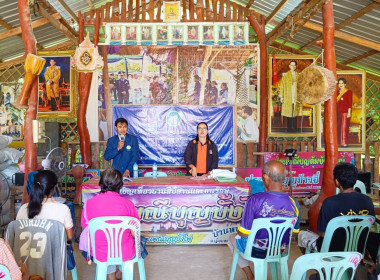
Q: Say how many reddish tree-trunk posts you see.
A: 4